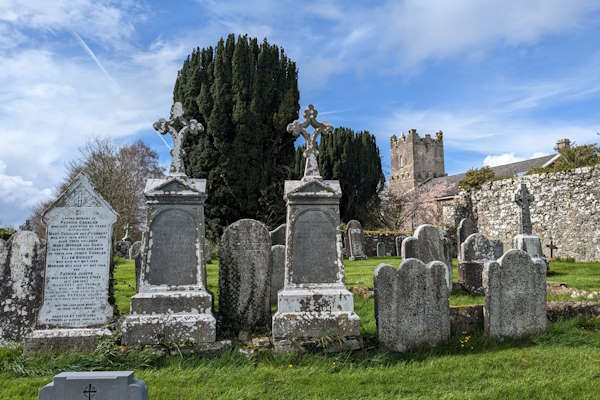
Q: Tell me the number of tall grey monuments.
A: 2